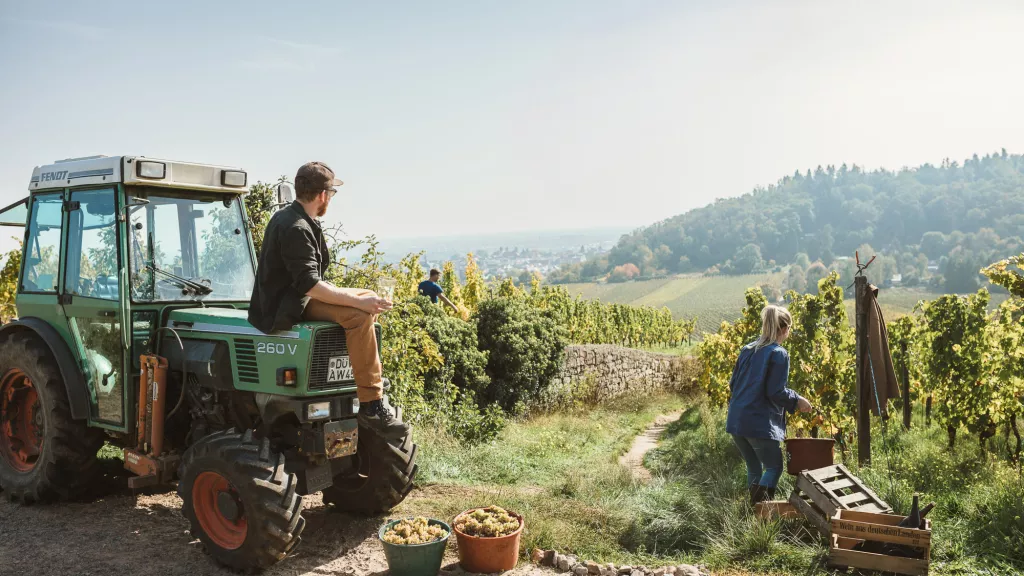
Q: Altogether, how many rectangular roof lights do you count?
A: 2